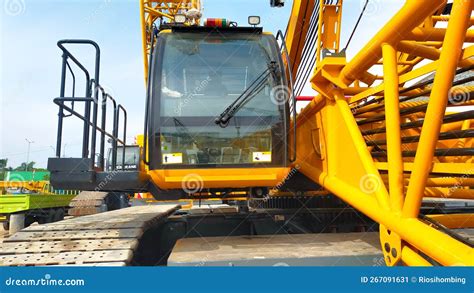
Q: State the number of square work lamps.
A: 2